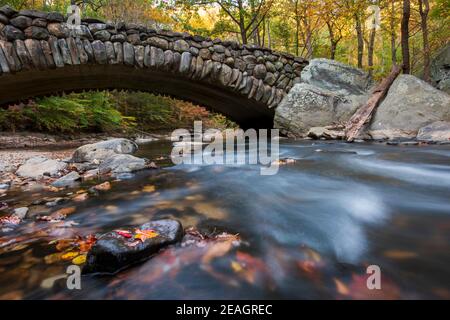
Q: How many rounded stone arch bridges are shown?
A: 1